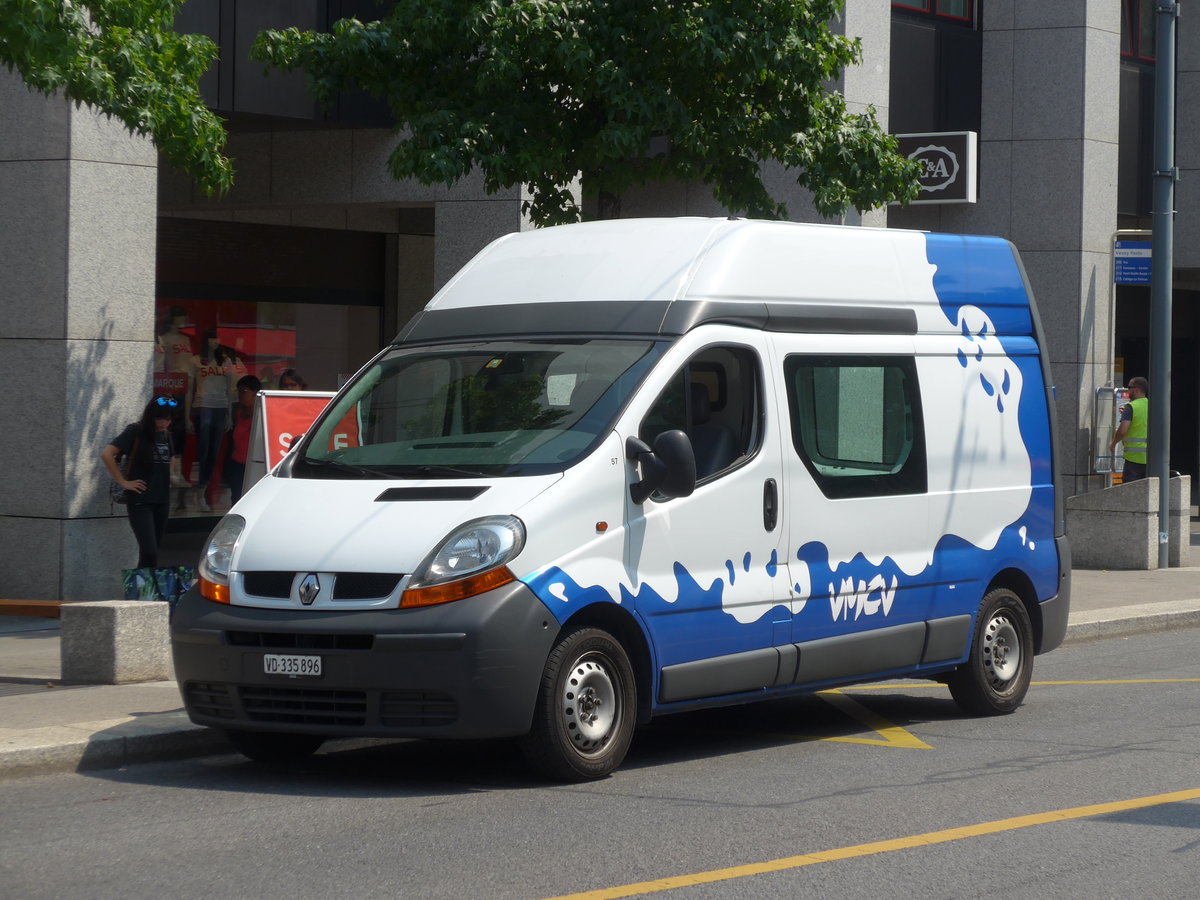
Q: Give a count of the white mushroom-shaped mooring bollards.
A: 0